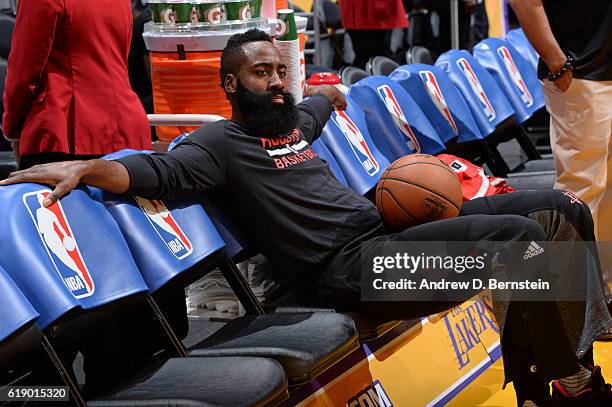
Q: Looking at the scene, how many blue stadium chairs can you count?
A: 11